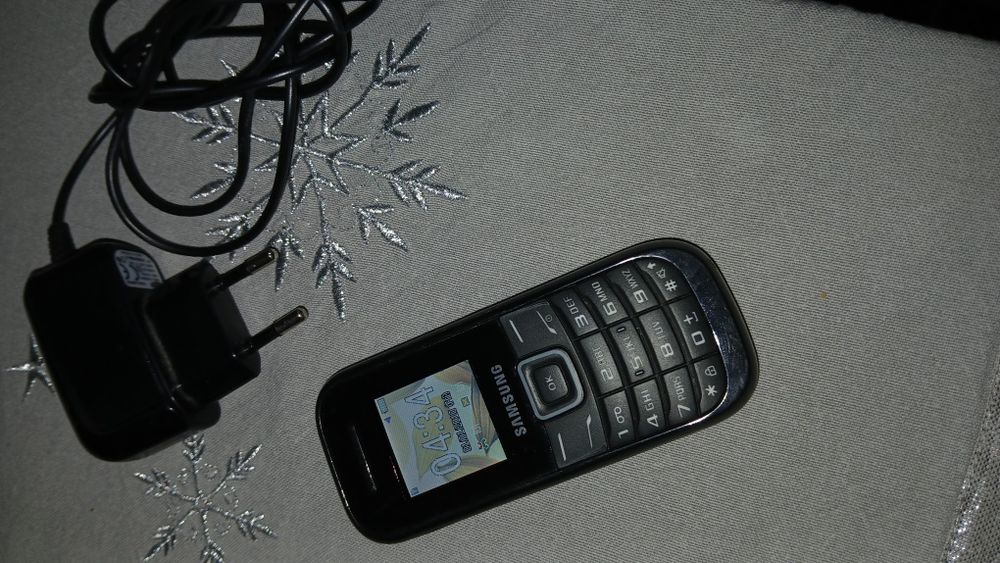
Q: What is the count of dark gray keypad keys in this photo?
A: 12